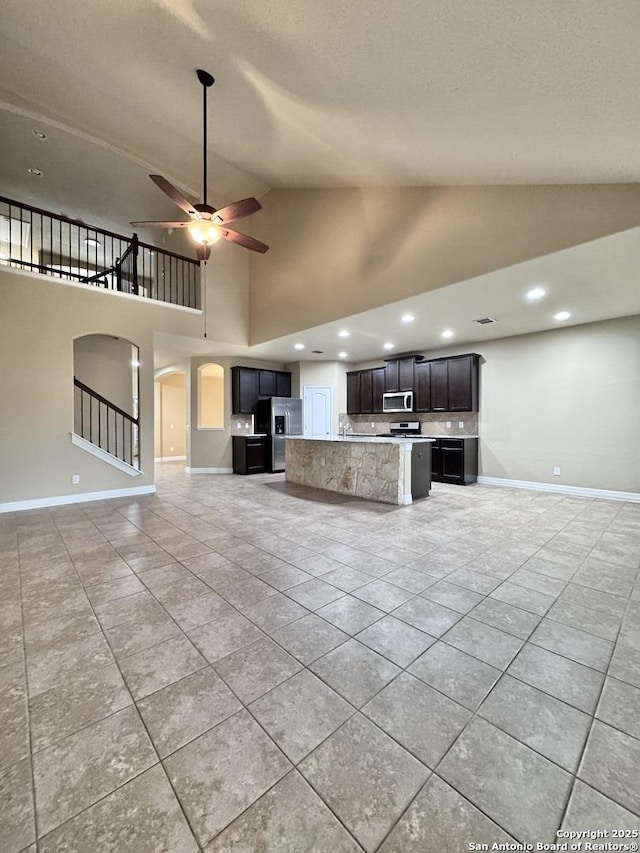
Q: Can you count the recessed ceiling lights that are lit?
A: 8